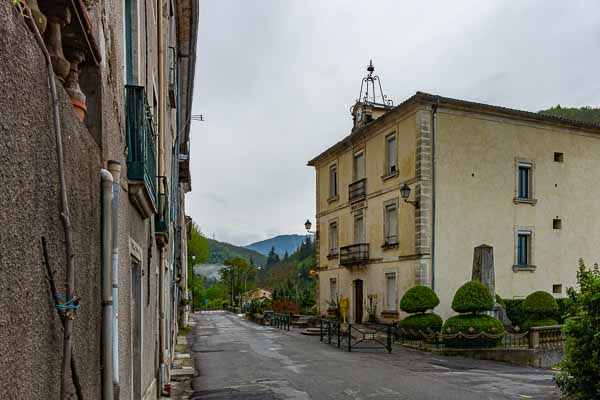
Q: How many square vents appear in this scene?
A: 3